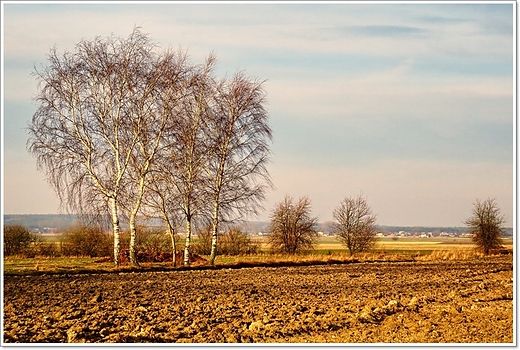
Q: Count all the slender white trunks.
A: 5